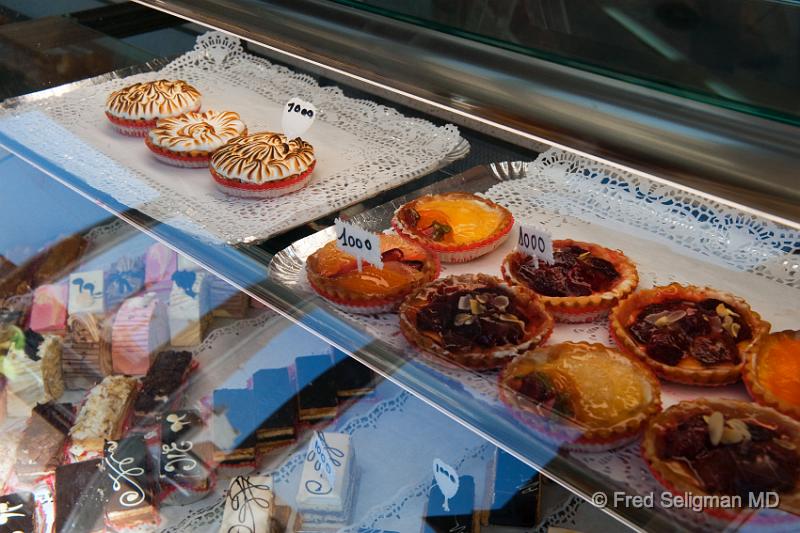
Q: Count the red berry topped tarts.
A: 4